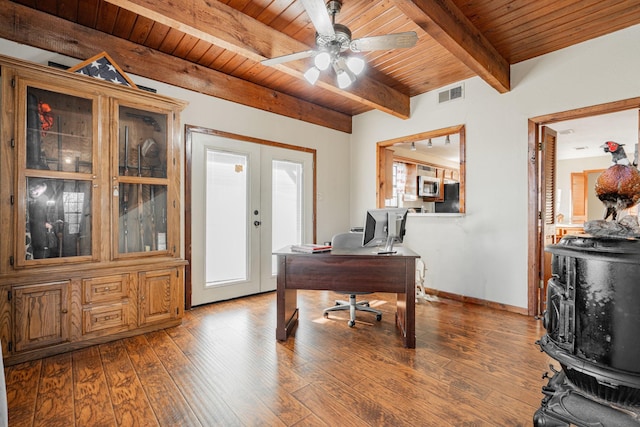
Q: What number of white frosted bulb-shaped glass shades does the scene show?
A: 4